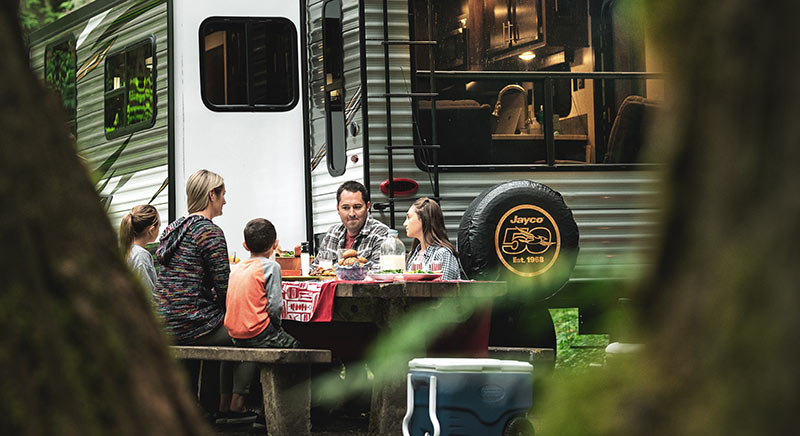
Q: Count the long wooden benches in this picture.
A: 2